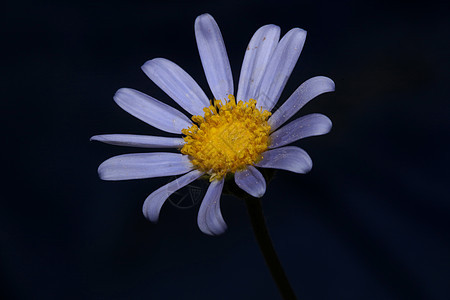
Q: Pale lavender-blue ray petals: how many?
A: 13